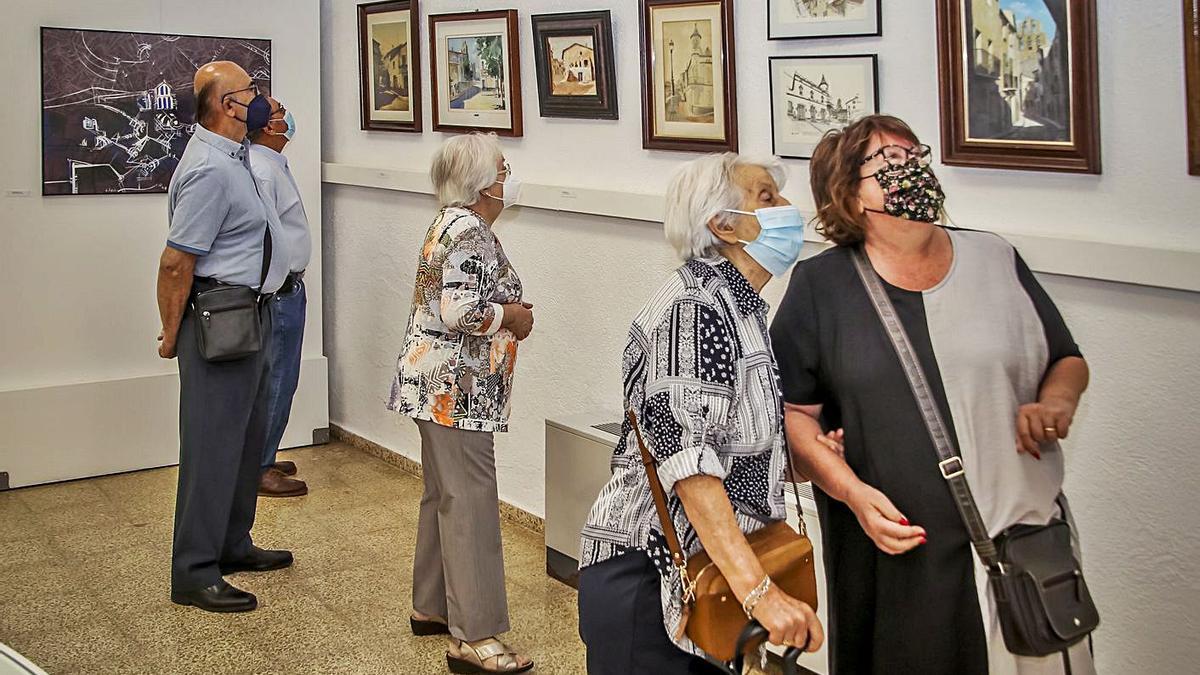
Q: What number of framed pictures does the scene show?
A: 9